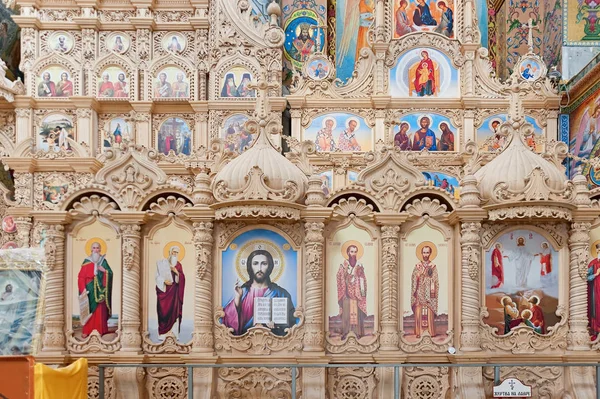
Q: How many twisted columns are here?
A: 7